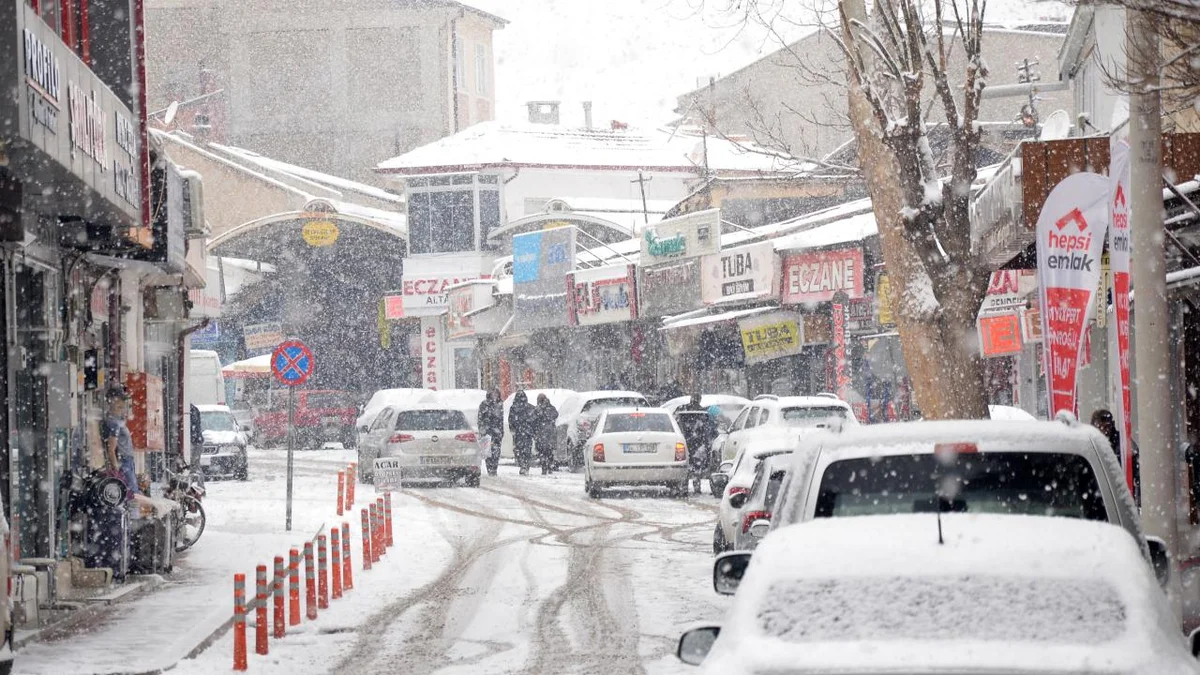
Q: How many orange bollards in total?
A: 15